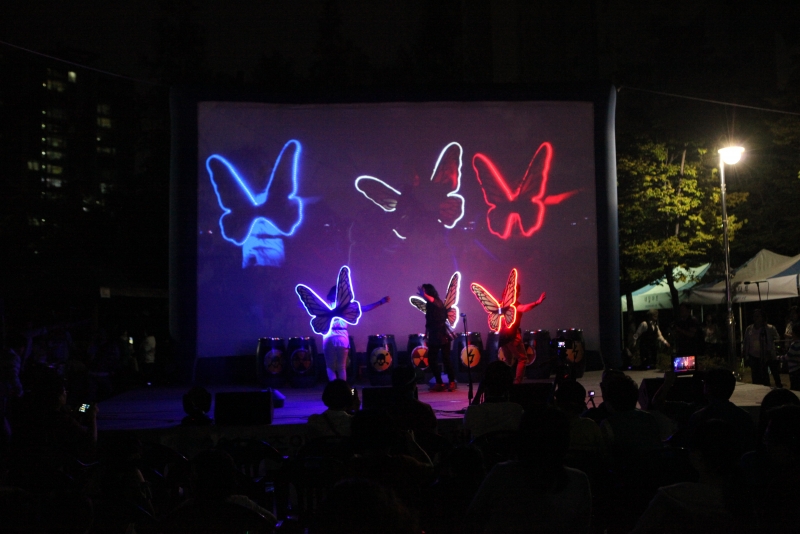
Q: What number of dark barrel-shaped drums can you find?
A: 9